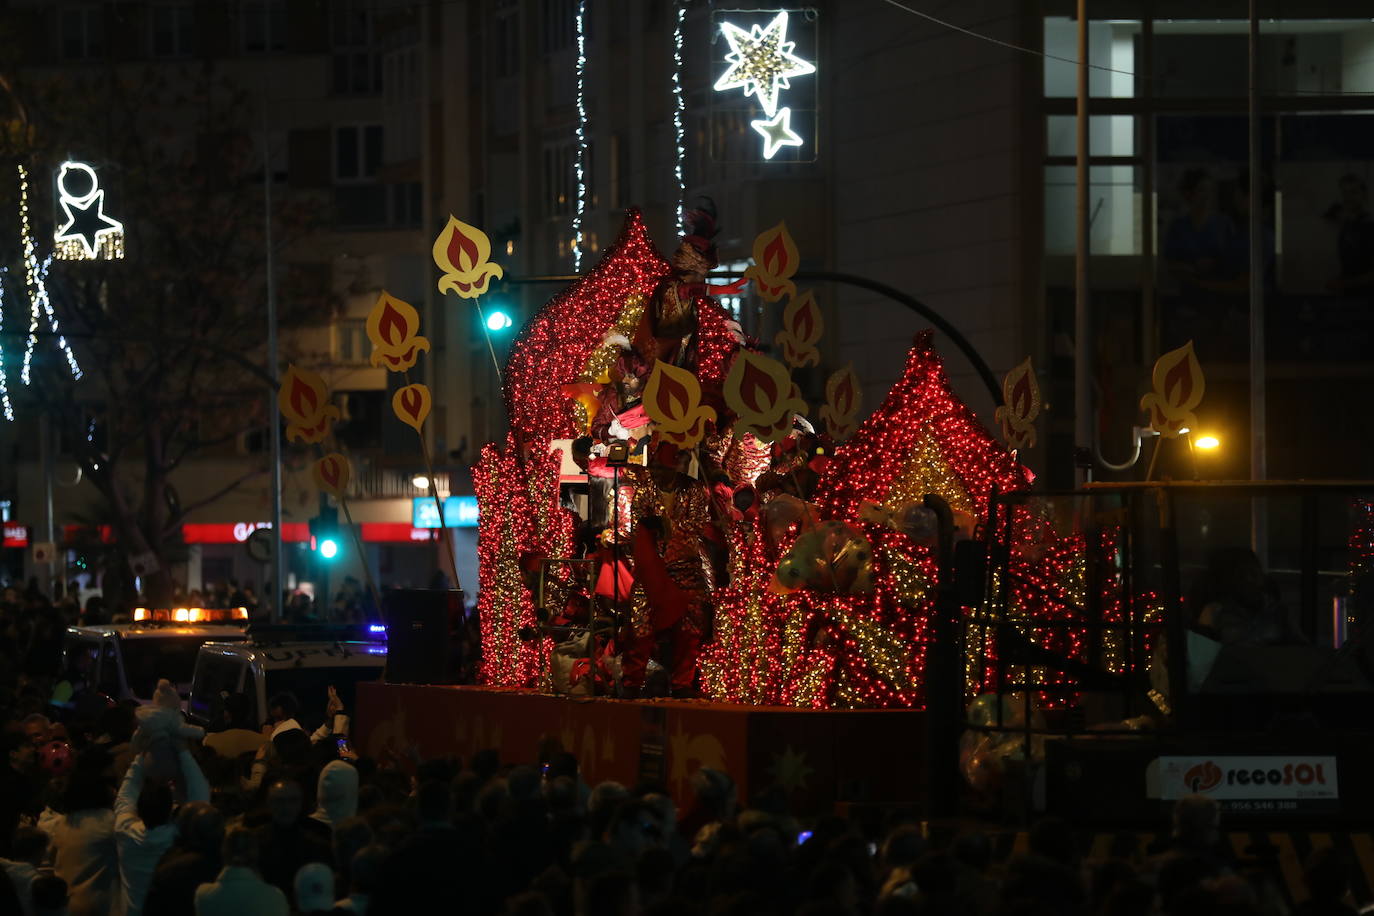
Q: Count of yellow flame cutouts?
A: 12